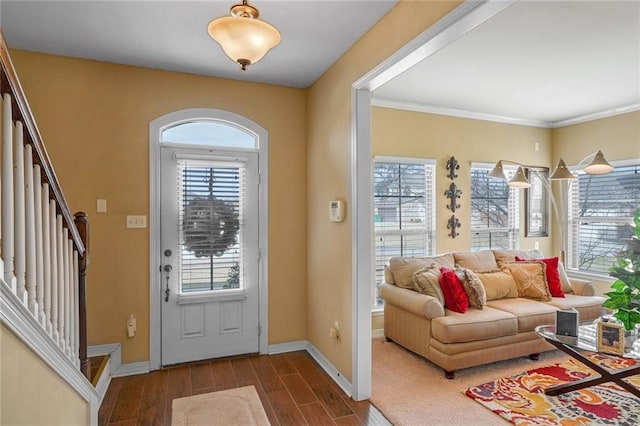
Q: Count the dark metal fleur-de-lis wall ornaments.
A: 3